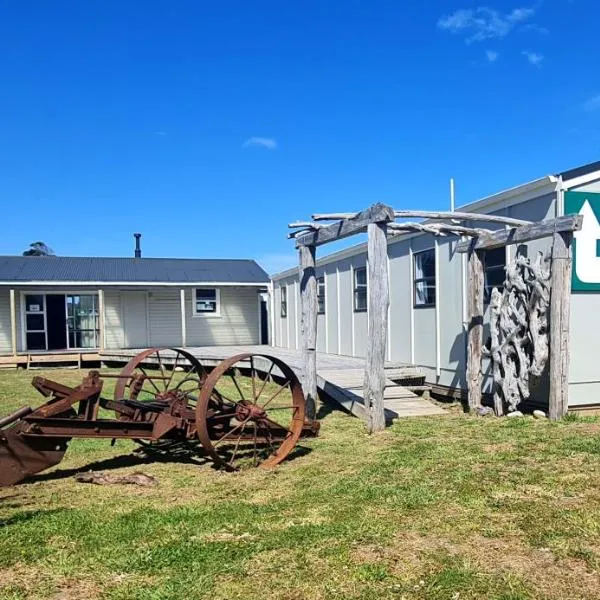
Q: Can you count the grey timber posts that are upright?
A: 4